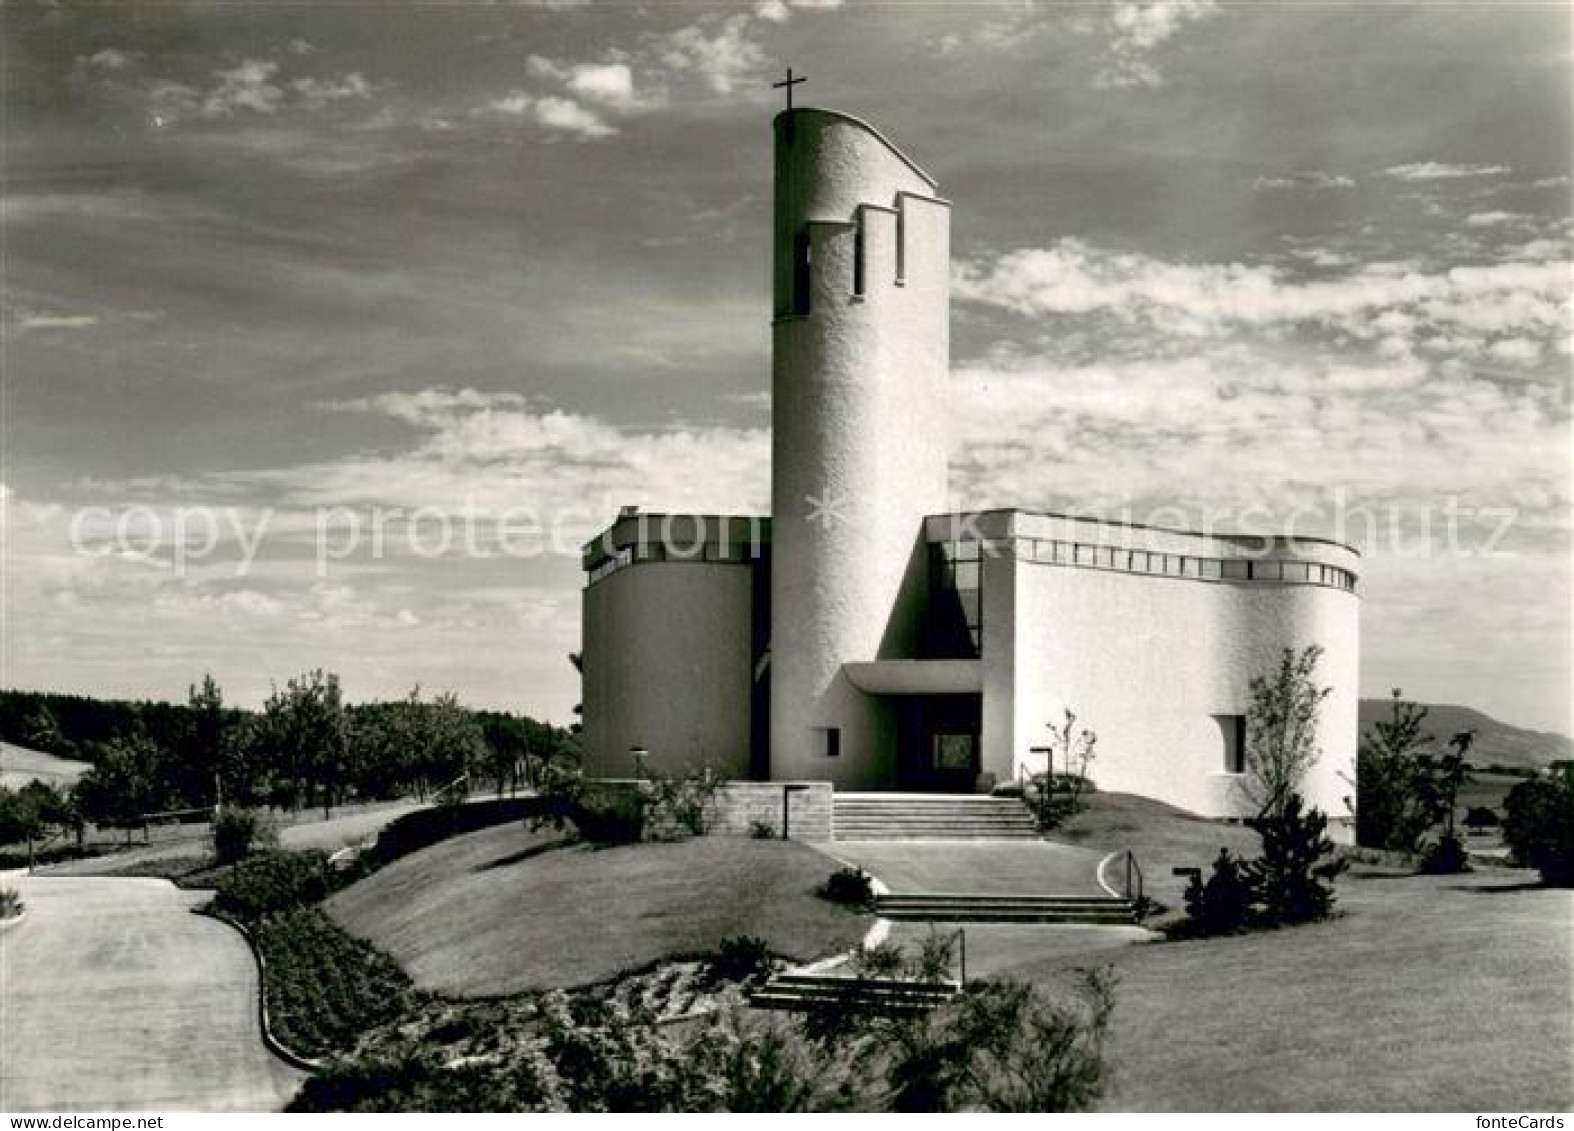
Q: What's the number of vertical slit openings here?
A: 3